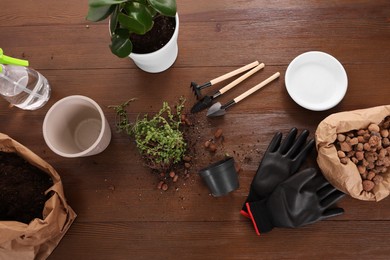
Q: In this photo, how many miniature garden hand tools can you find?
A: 3